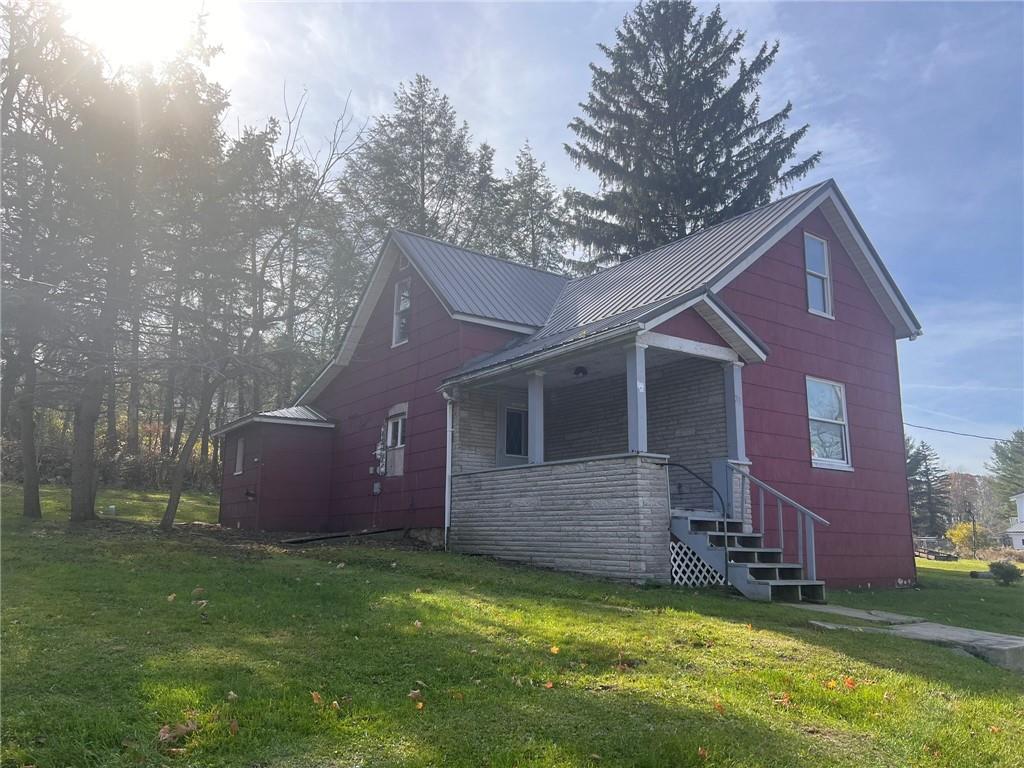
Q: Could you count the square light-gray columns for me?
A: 3